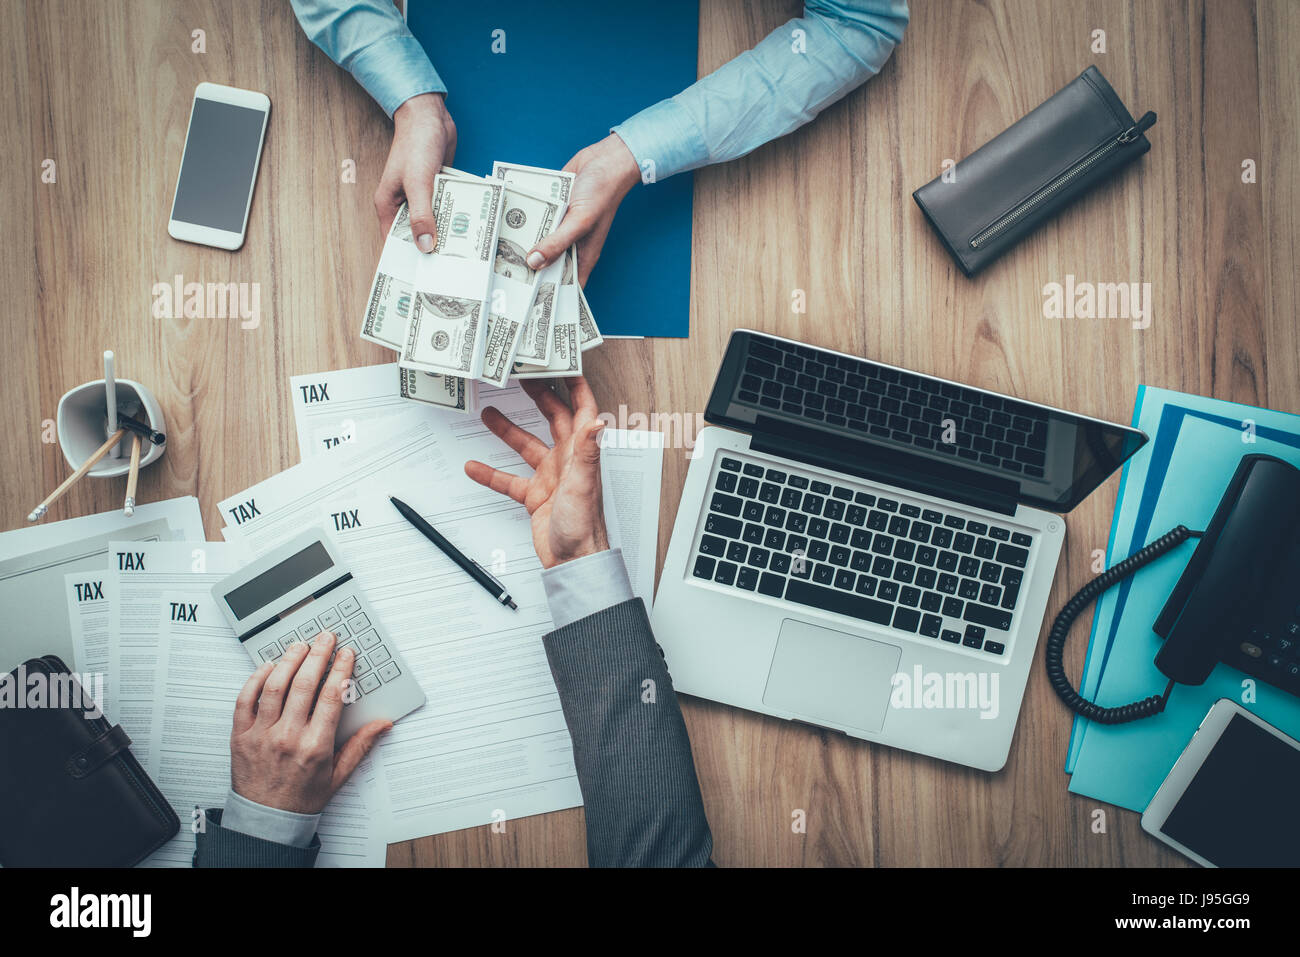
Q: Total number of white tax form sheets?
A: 7